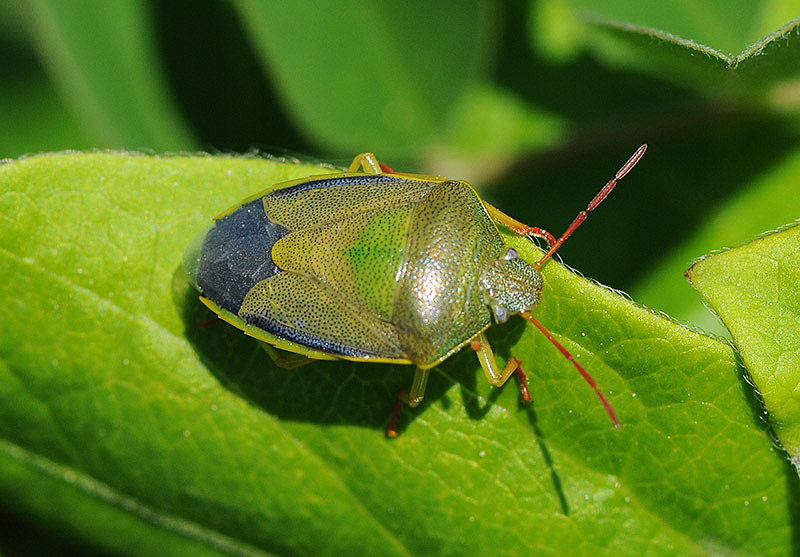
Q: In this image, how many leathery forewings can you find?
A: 2